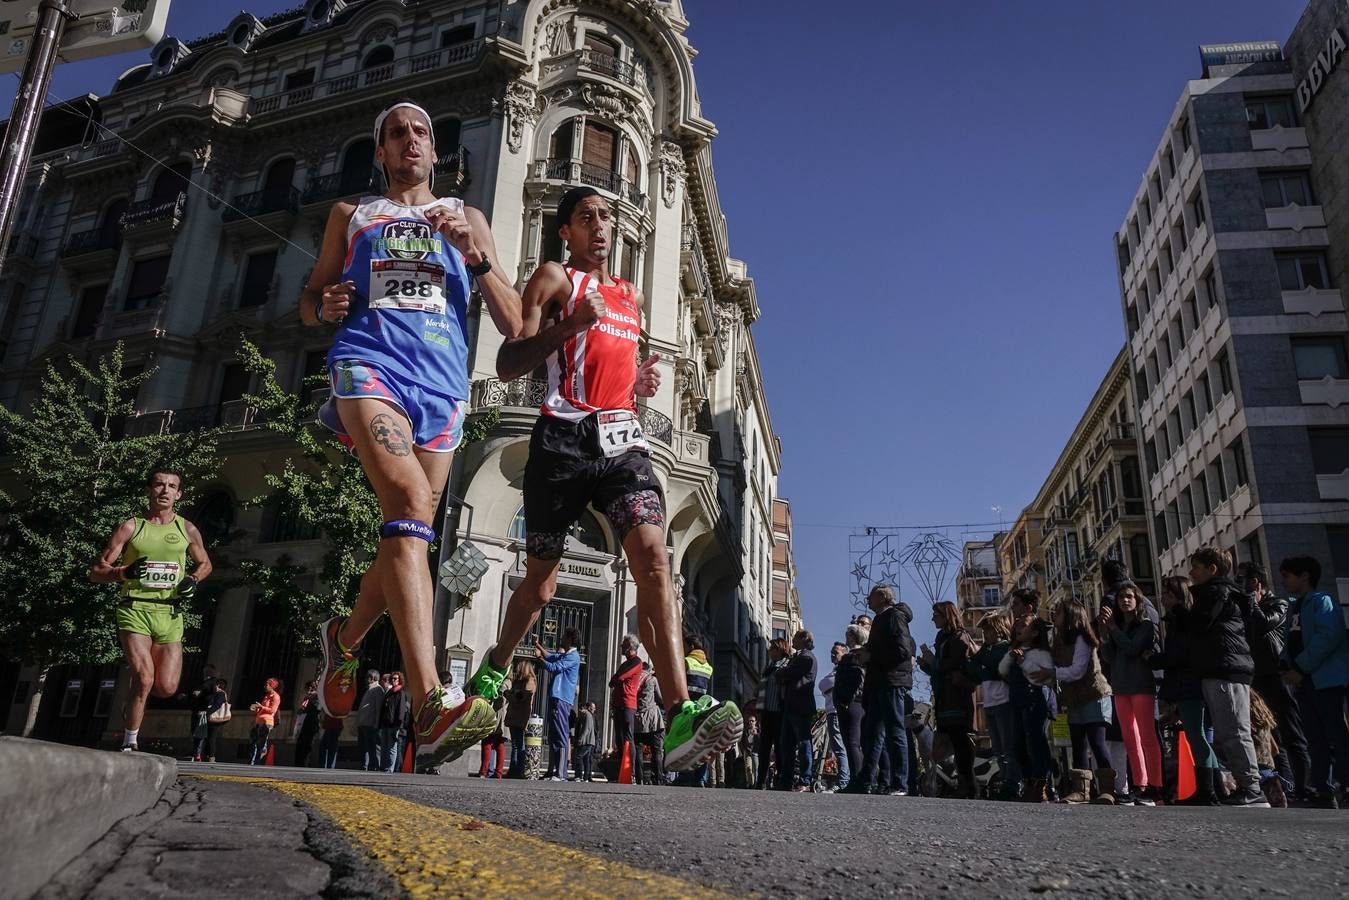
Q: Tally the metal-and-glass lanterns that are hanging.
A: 1